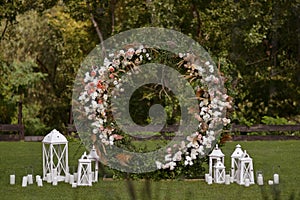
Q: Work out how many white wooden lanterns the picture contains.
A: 7